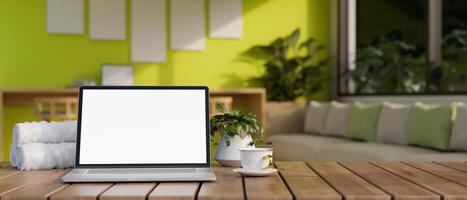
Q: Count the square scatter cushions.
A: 6